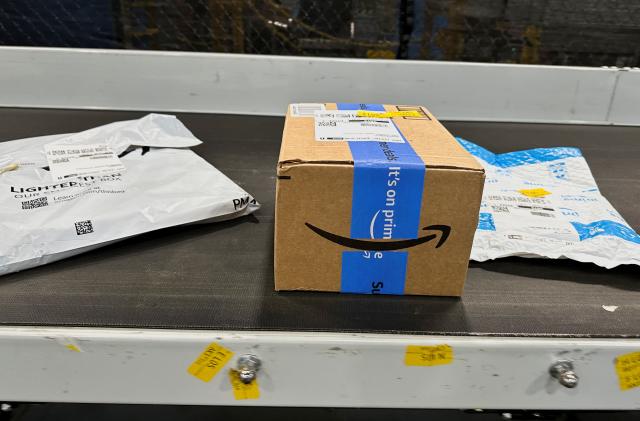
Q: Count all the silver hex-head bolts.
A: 2